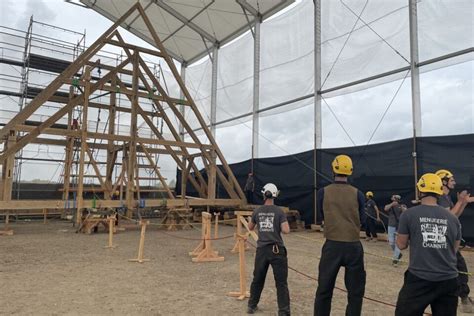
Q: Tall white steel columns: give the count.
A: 5